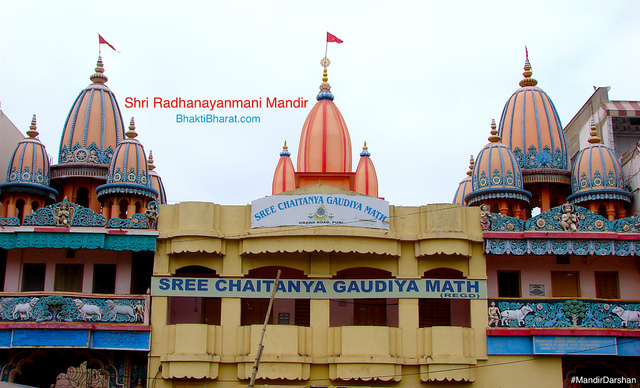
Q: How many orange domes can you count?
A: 11